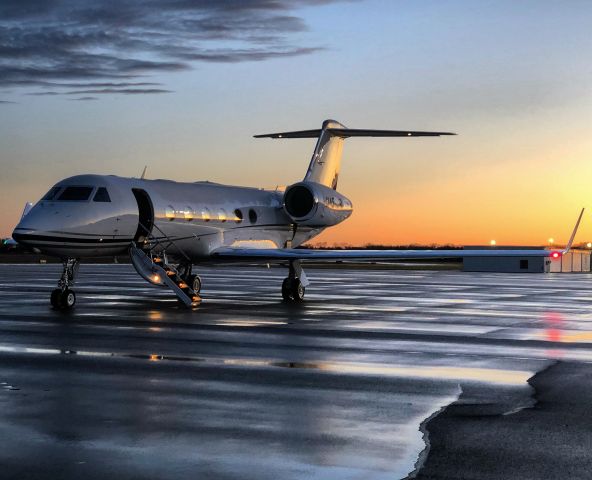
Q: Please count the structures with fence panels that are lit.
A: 1